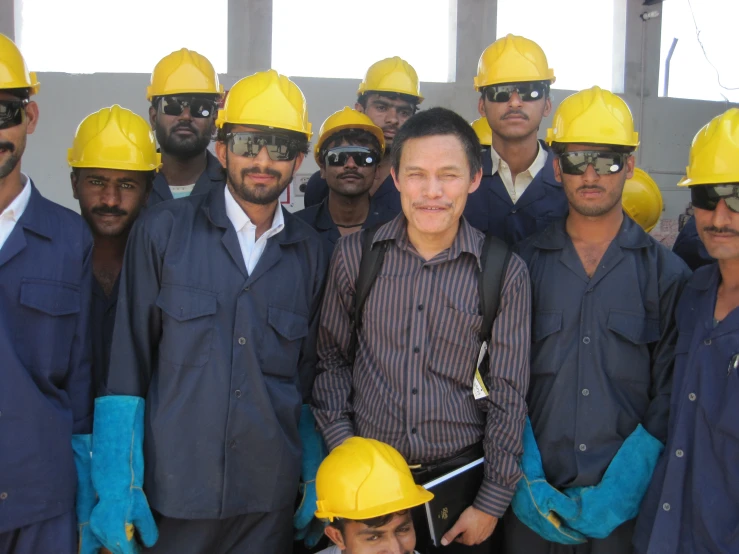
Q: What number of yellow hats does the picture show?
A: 12